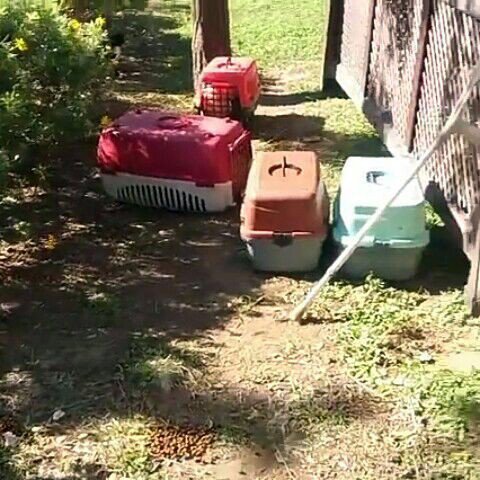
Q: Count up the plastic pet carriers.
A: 4